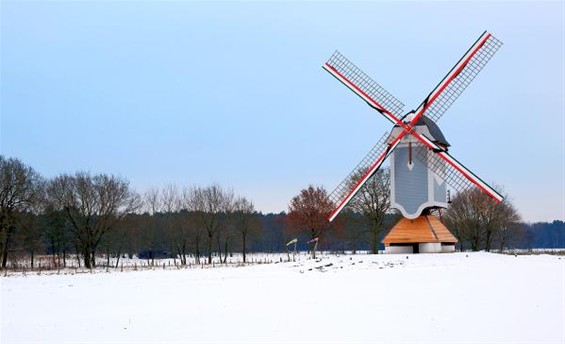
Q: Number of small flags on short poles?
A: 2